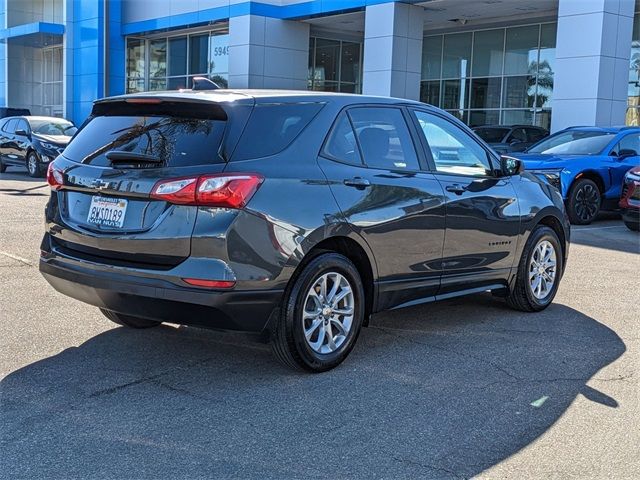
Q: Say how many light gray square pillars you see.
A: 3